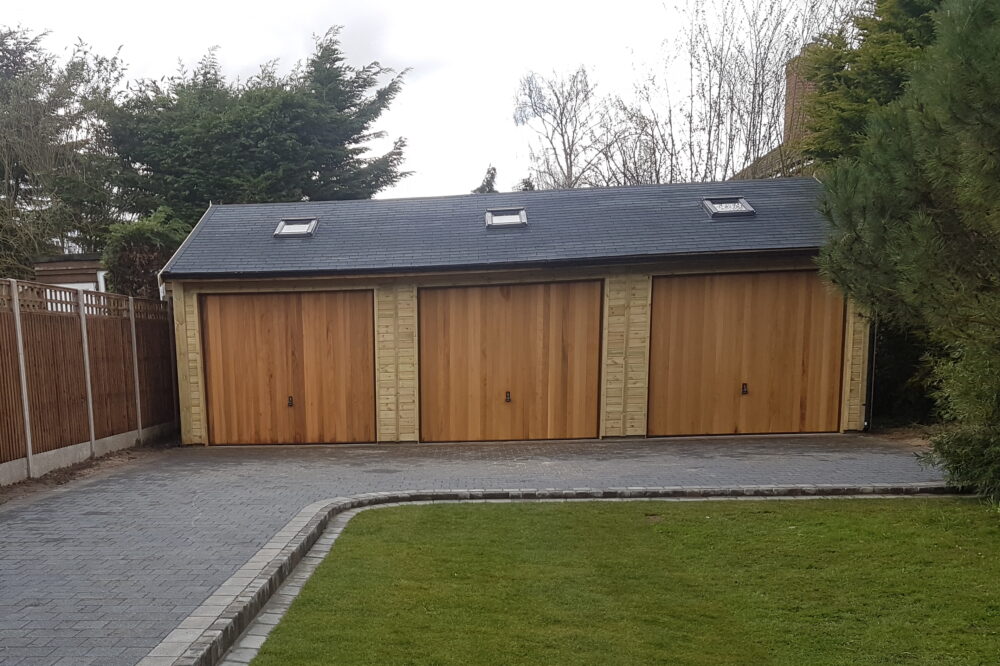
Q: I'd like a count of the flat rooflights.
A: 3